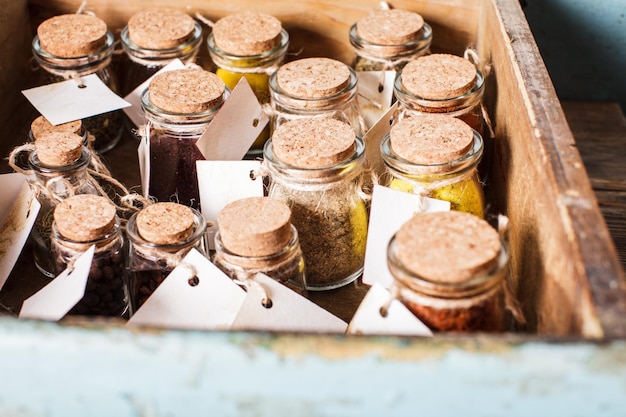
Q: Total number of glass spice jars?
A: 15